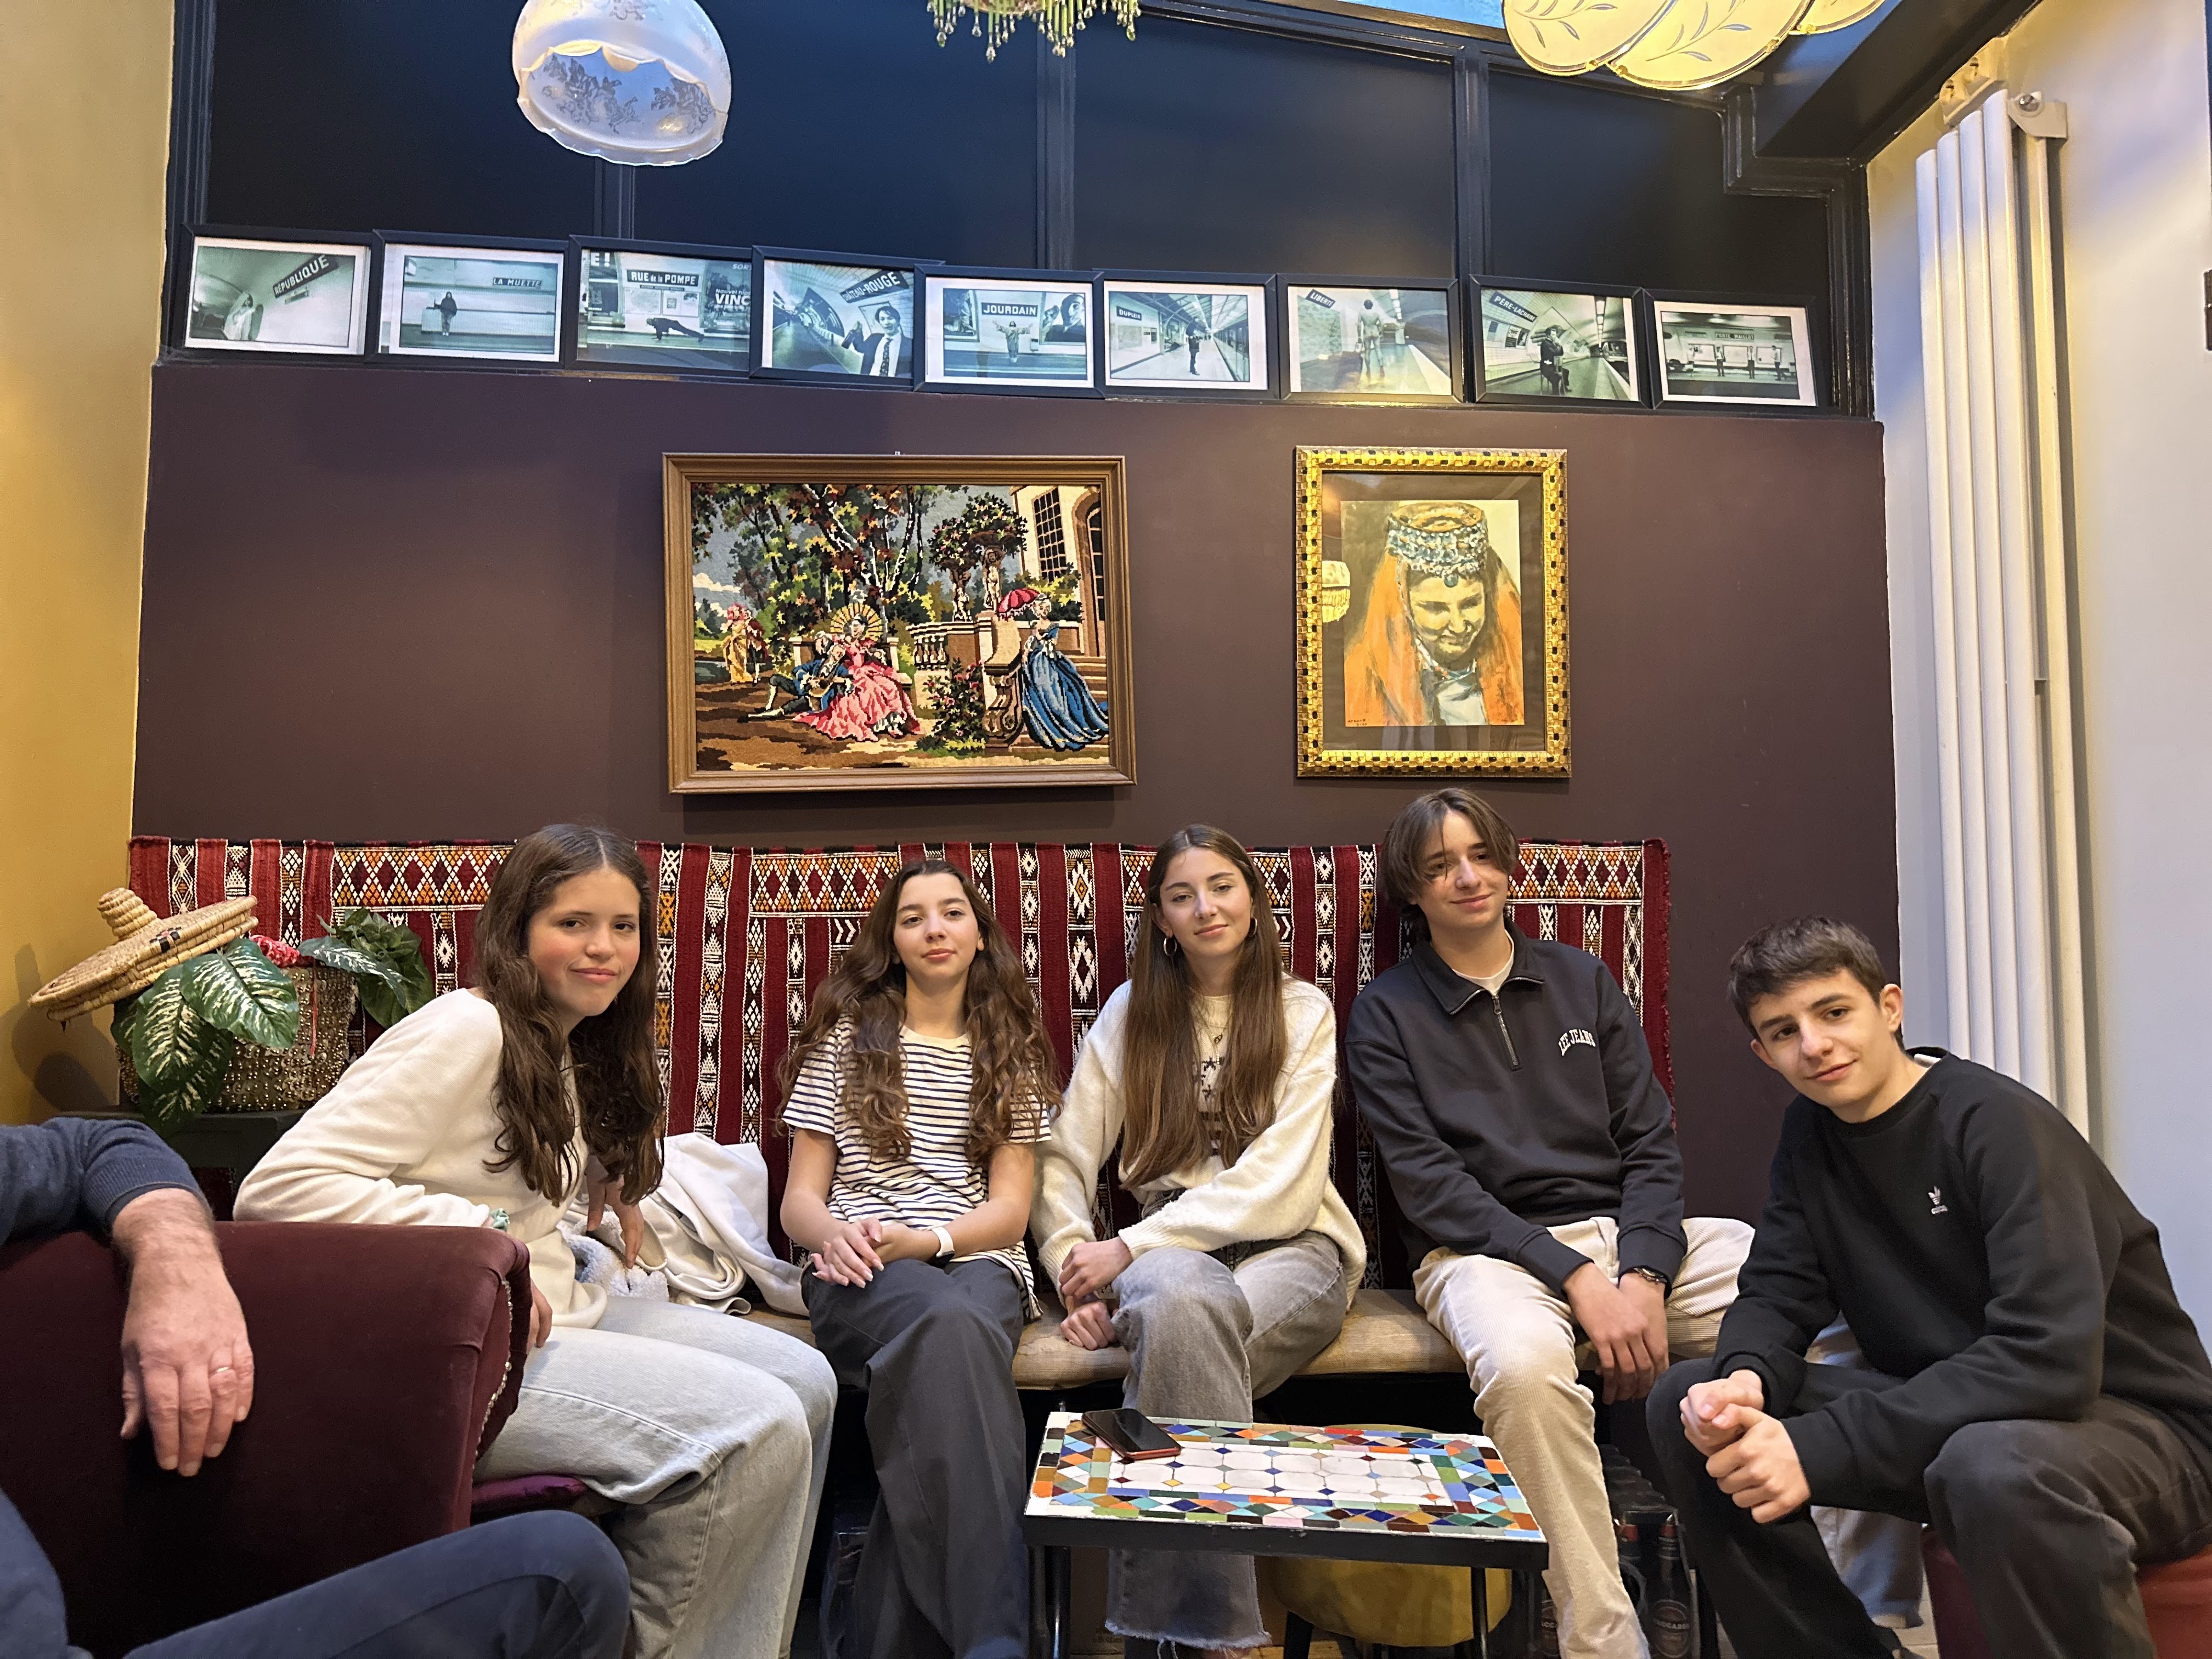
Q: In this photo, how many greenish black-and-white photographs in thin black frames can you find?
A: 9